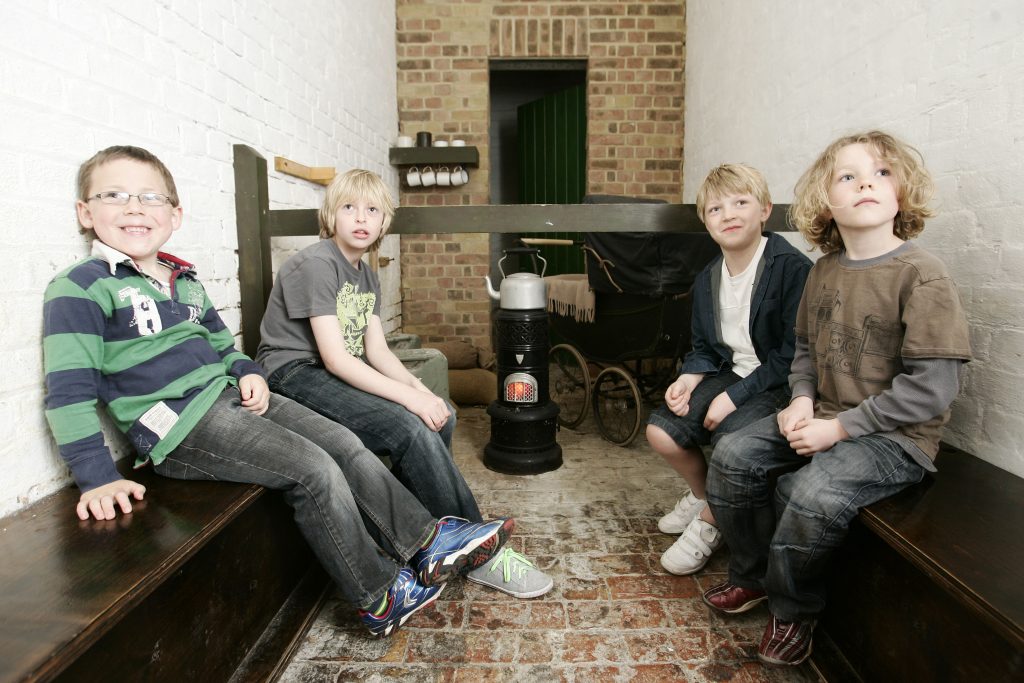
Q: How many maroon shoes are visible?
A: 2